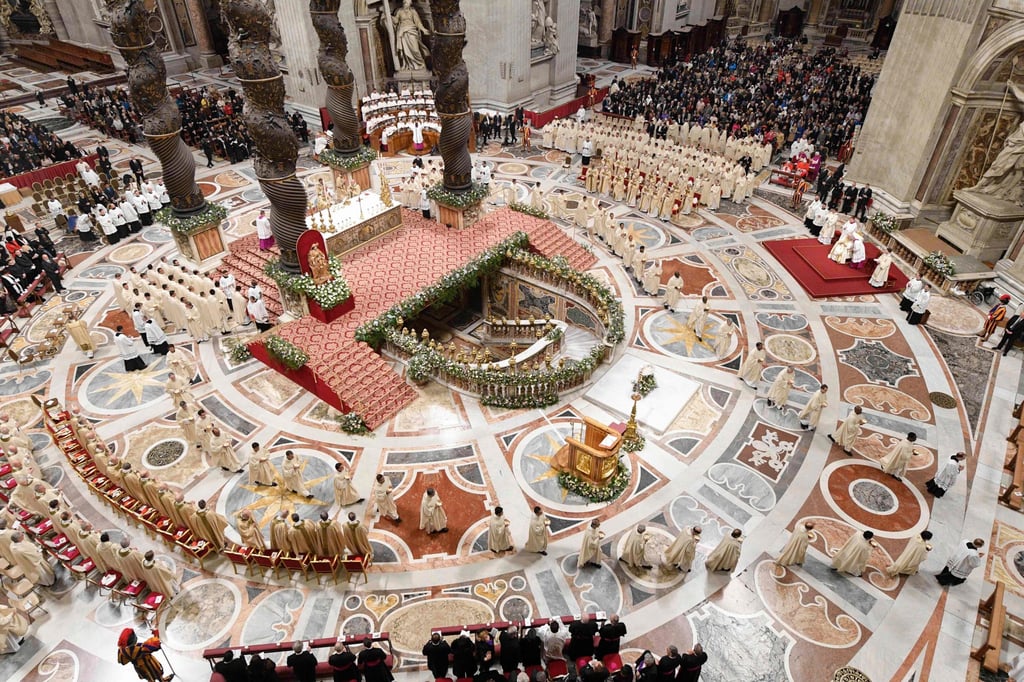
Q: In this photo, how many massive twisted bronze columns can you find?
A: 4